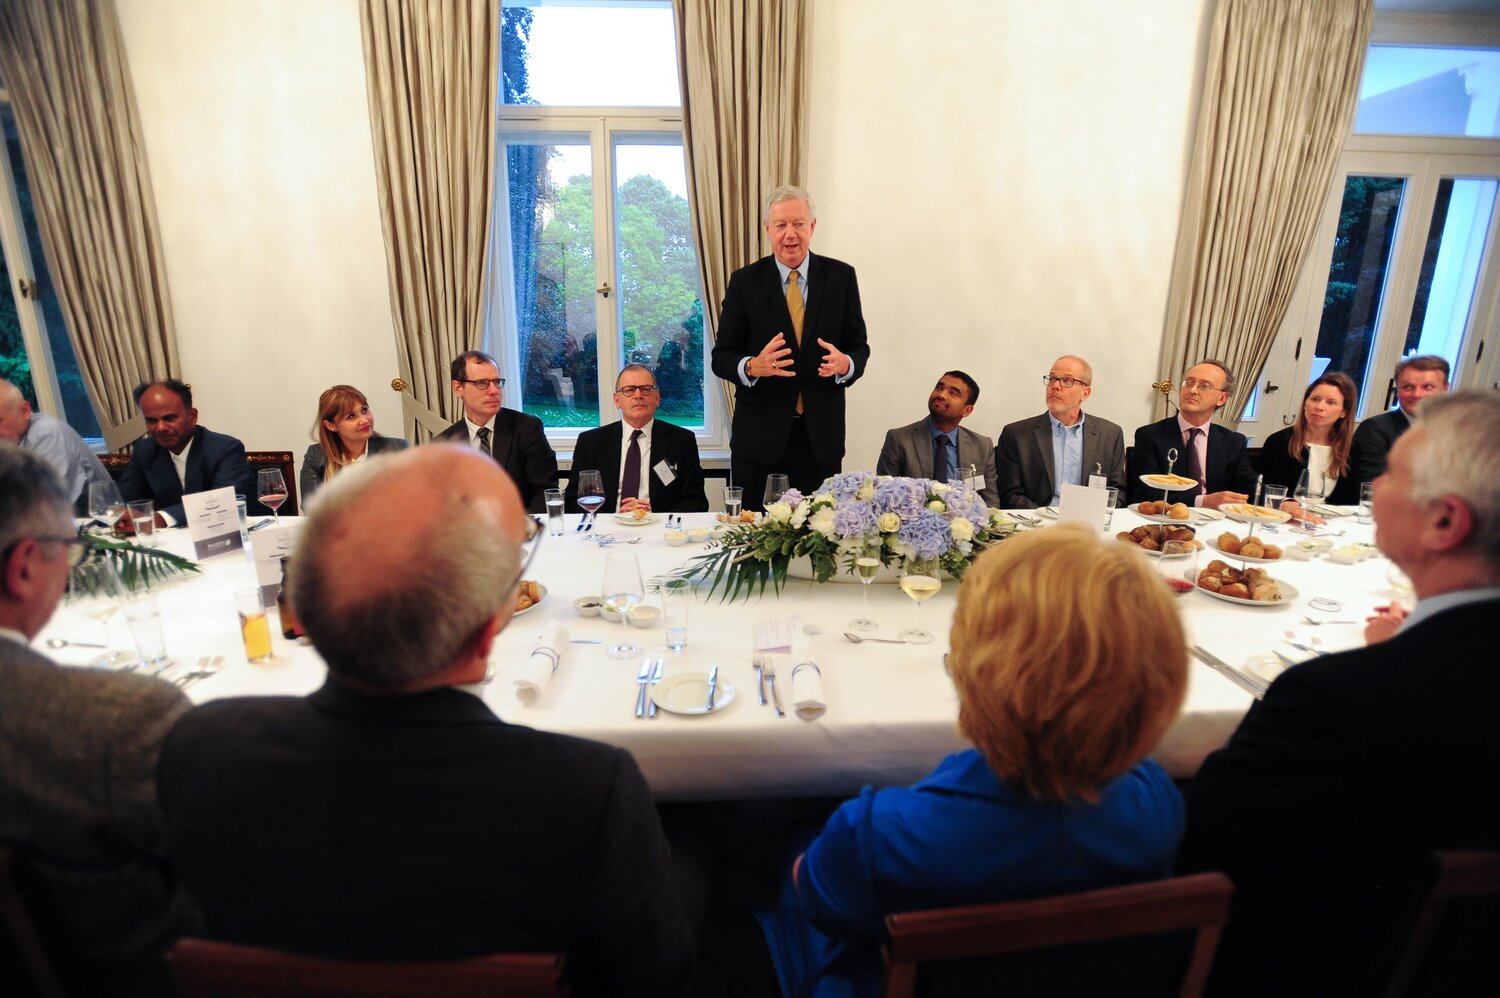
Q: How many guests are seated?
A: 14